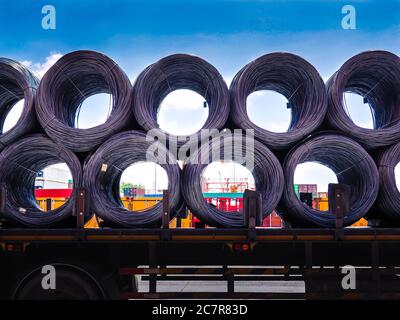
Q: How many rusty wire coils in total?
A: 10